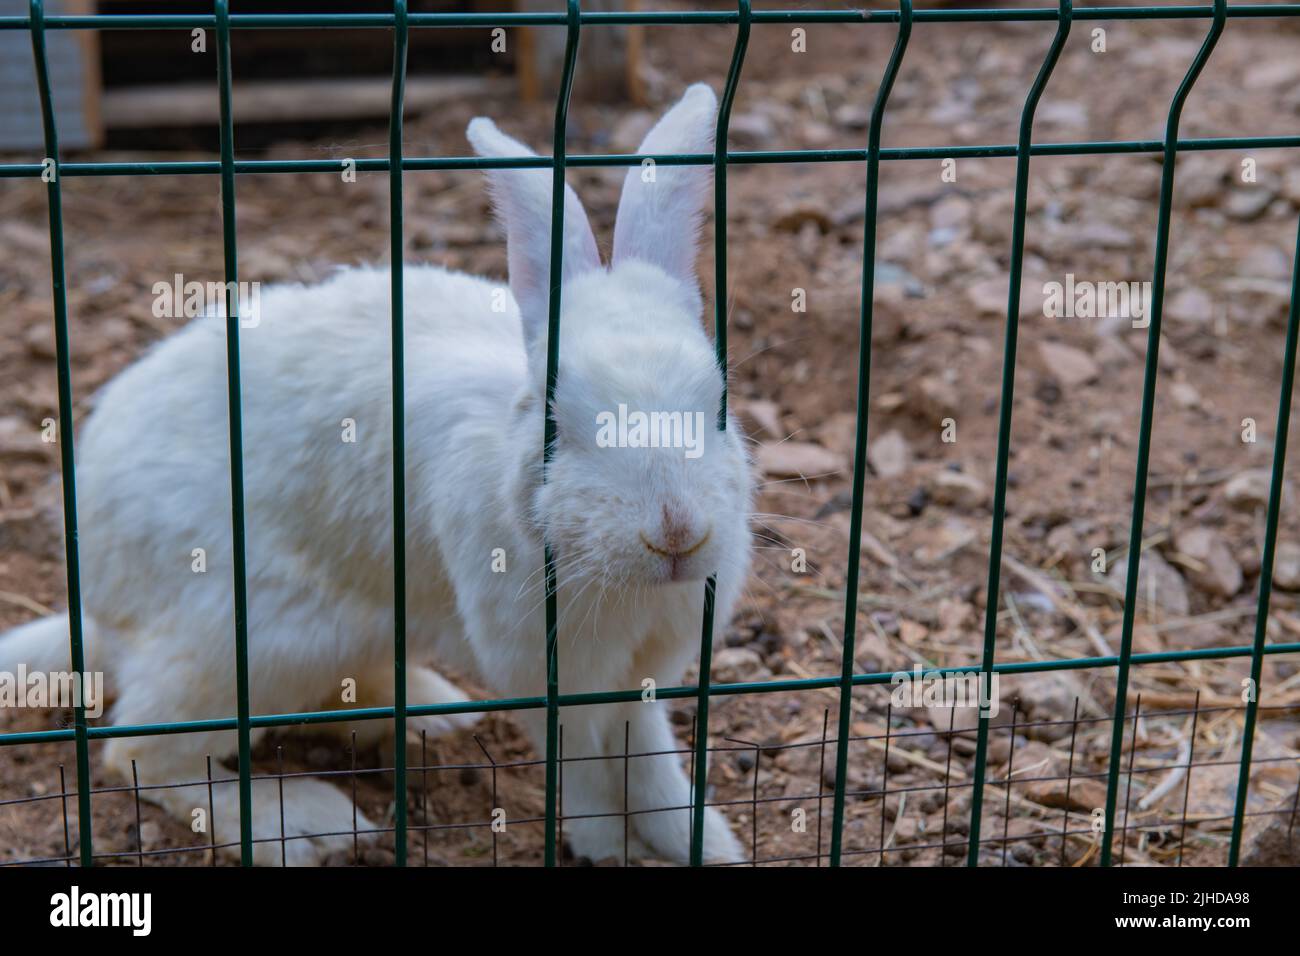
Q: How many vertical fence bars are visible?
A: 9